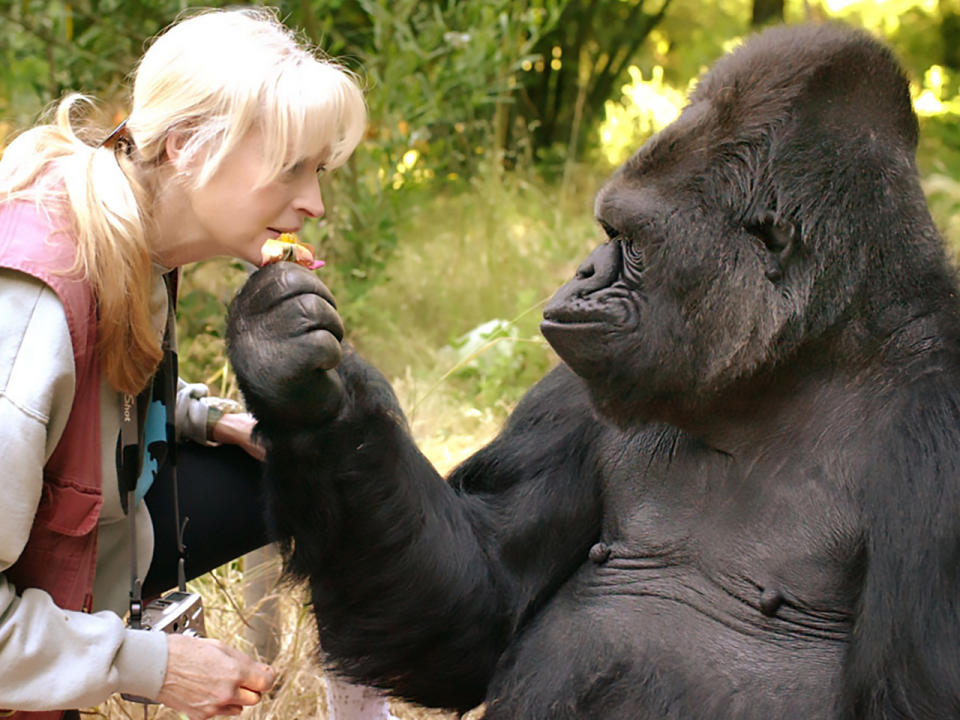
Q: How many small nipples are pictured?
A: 2